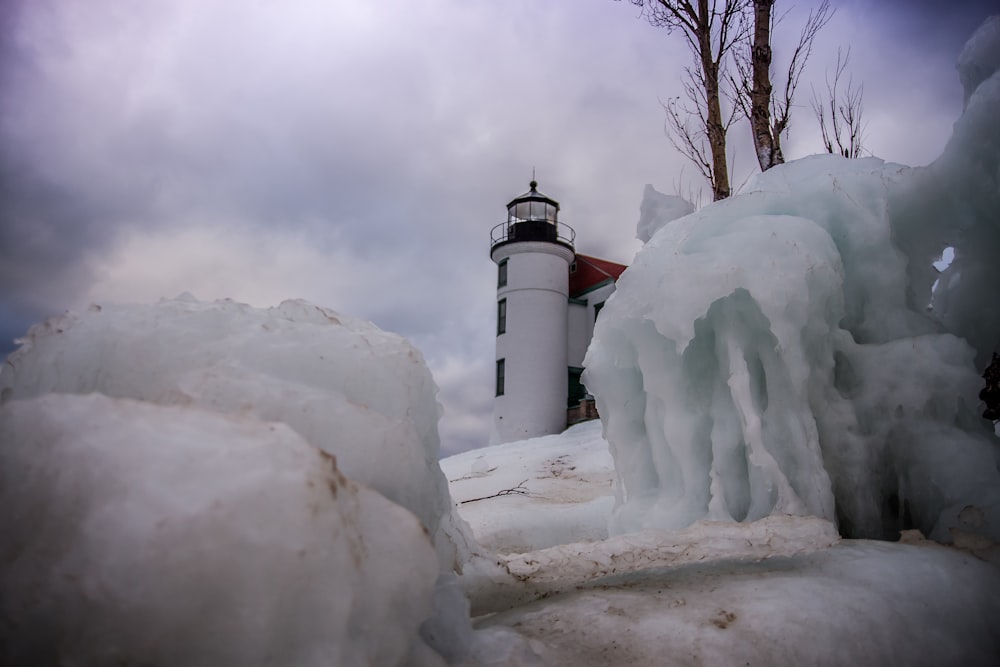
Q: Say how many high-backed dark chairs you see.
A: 0